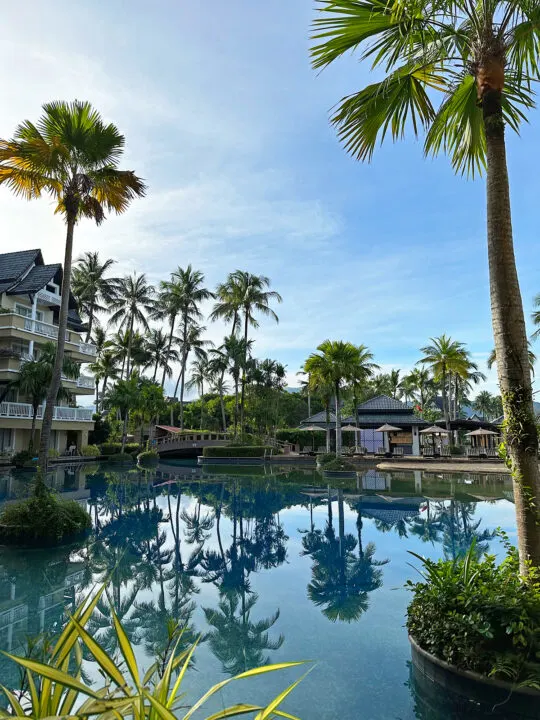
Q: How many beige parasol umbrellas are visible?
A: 5